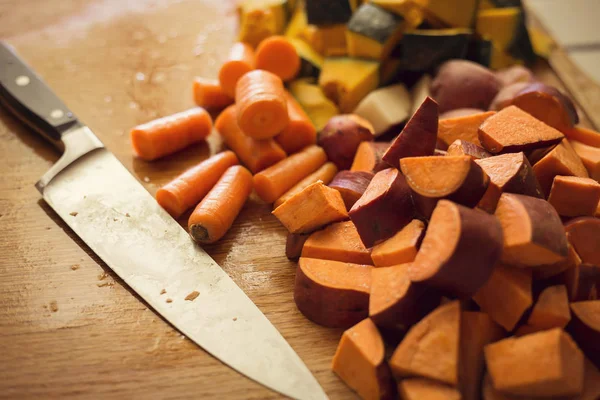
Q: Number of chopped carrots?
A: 11